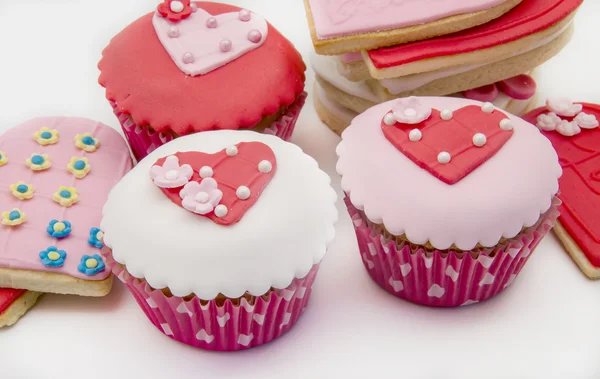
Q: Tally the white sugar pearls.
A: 12